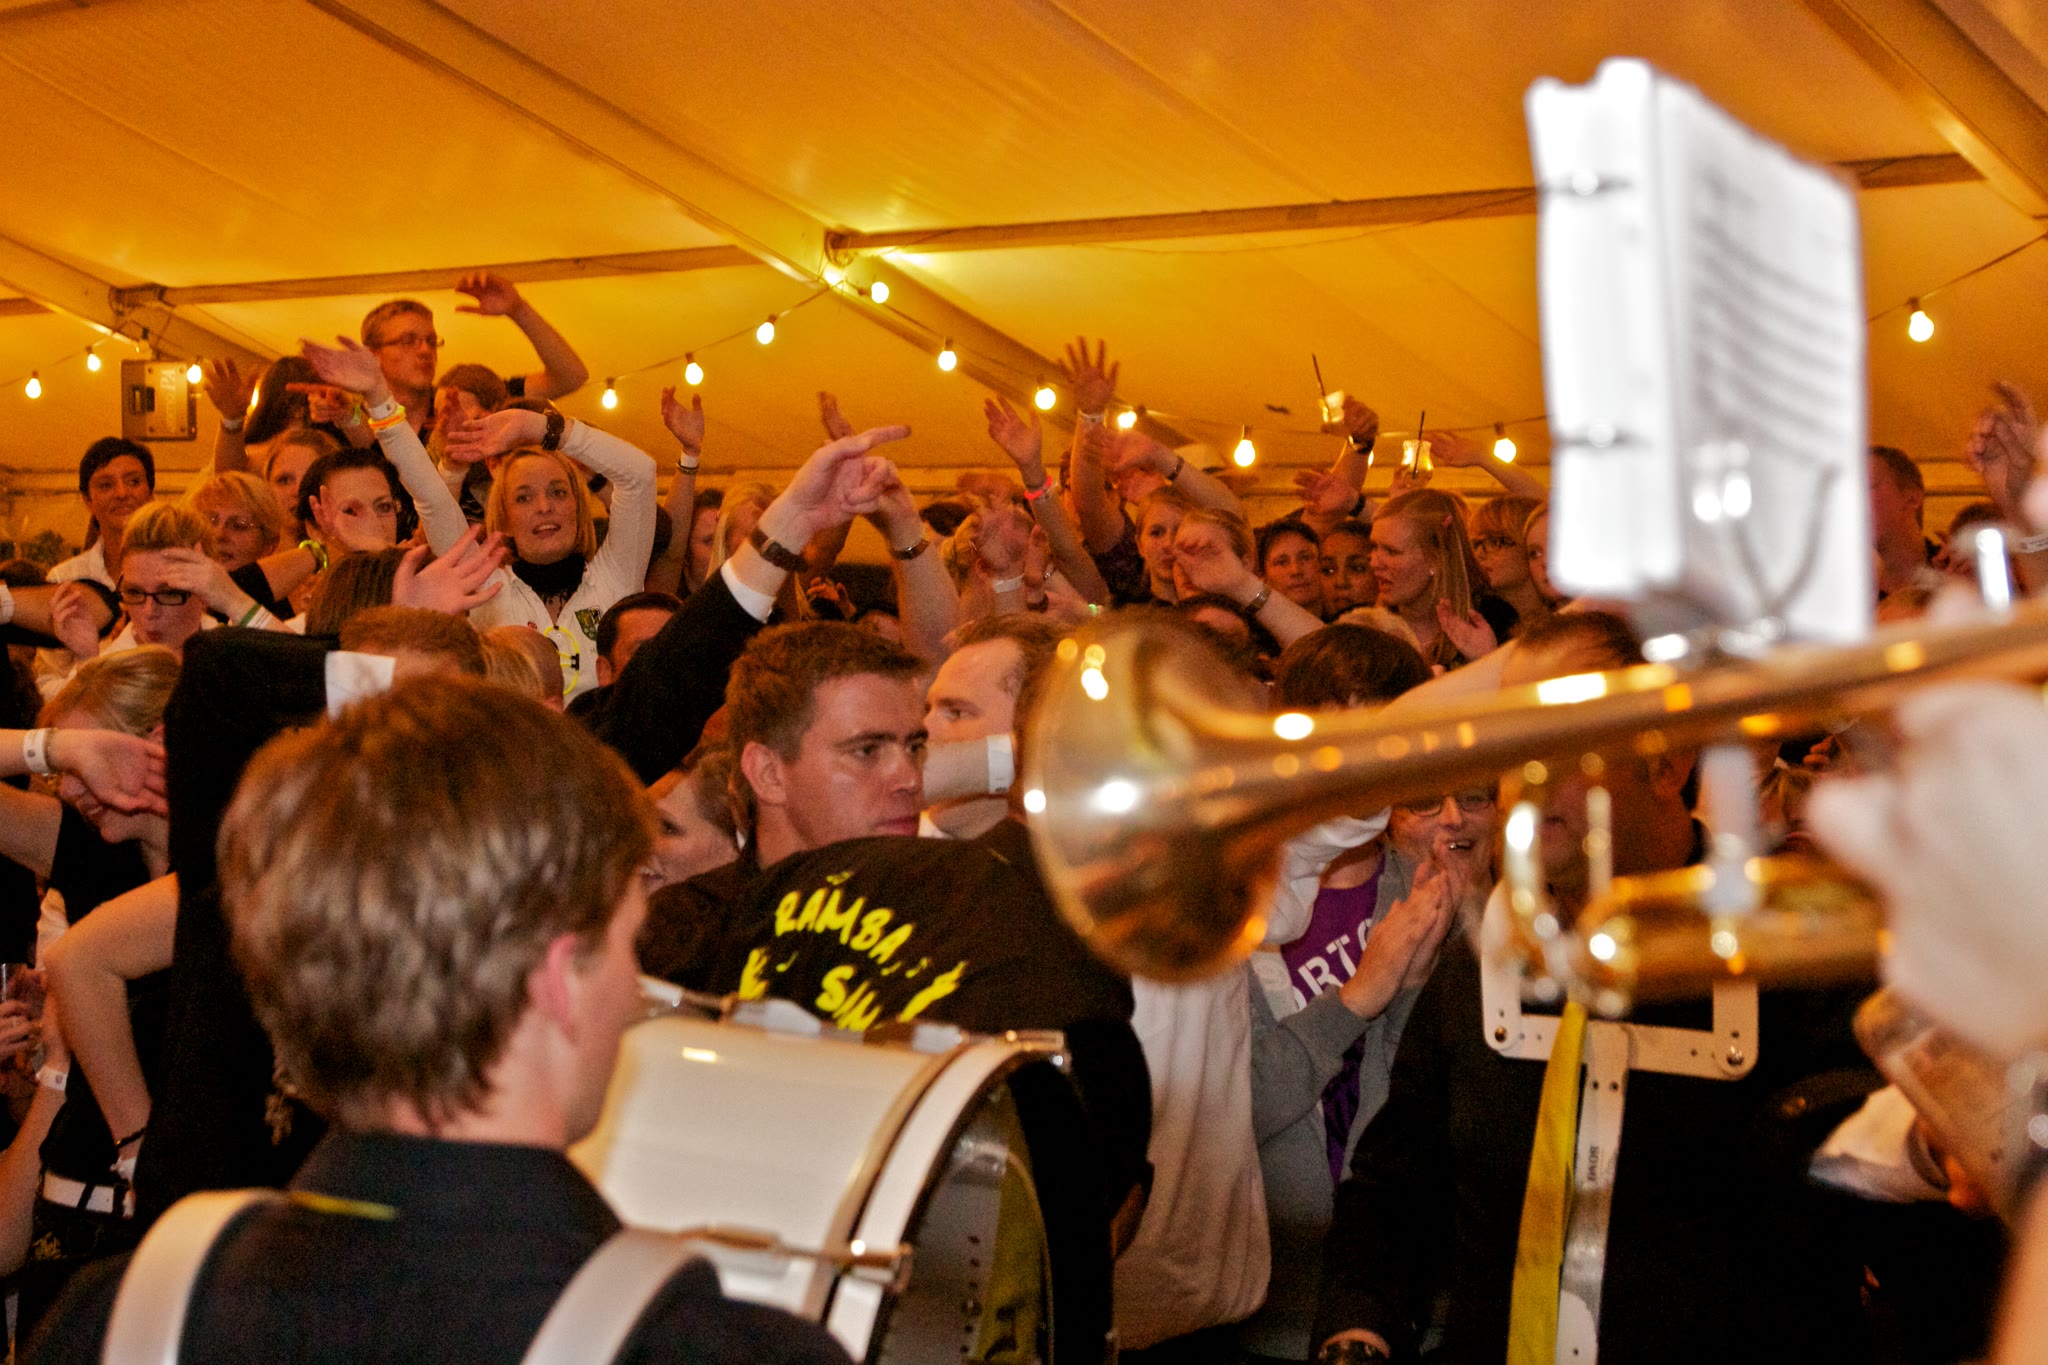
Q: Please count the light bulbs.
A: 13